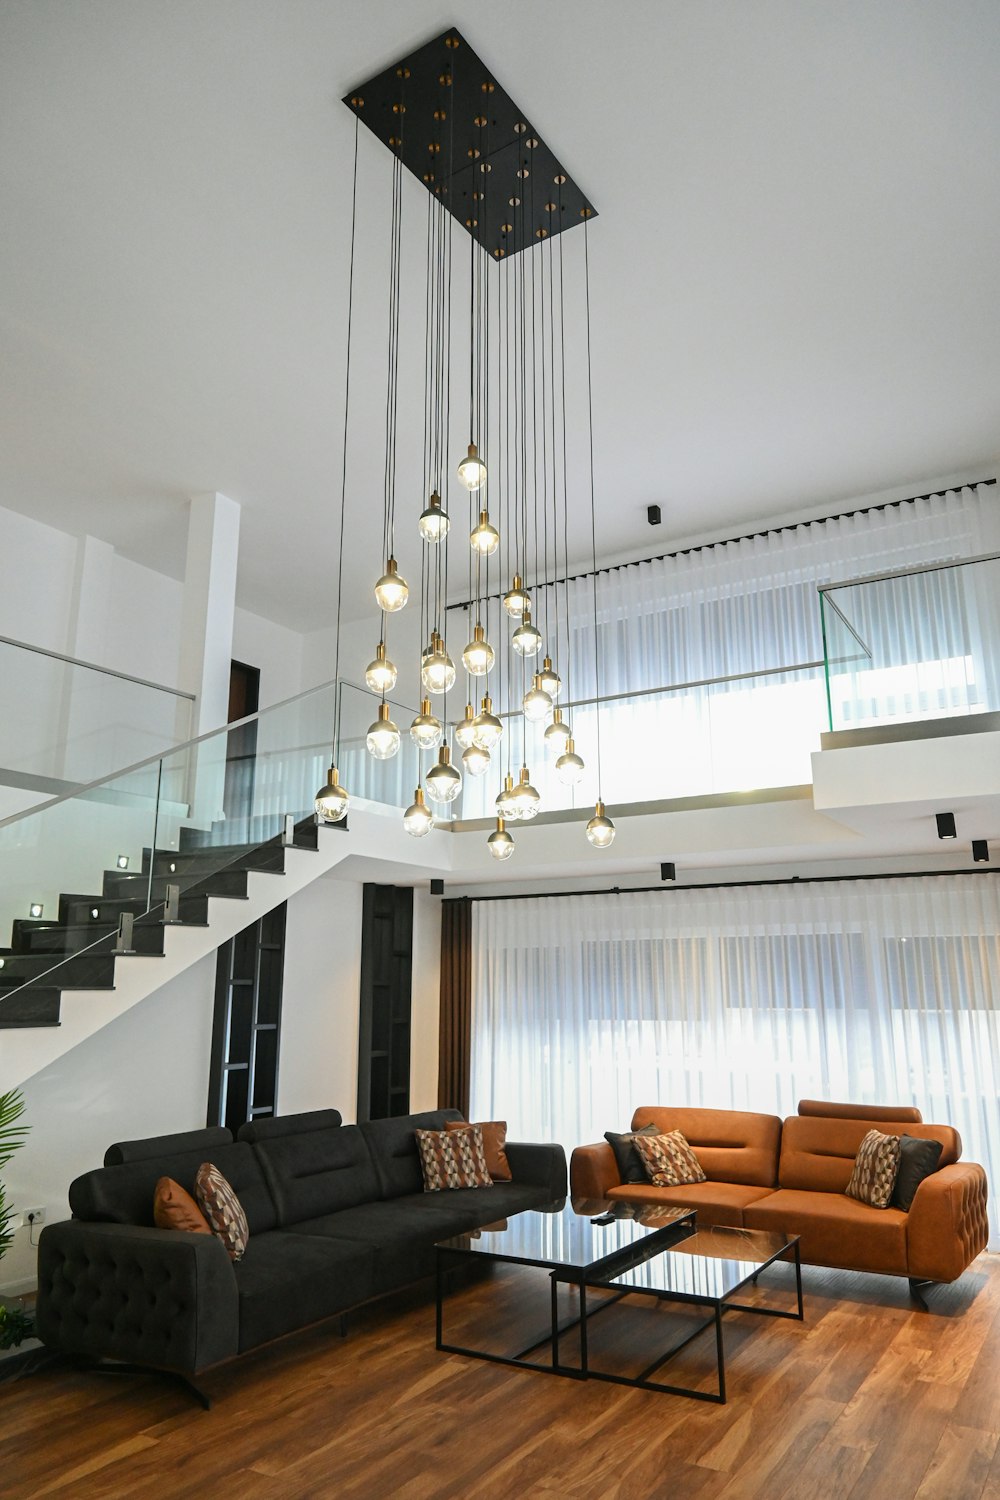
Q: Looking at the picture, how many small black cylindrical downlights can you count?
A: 5